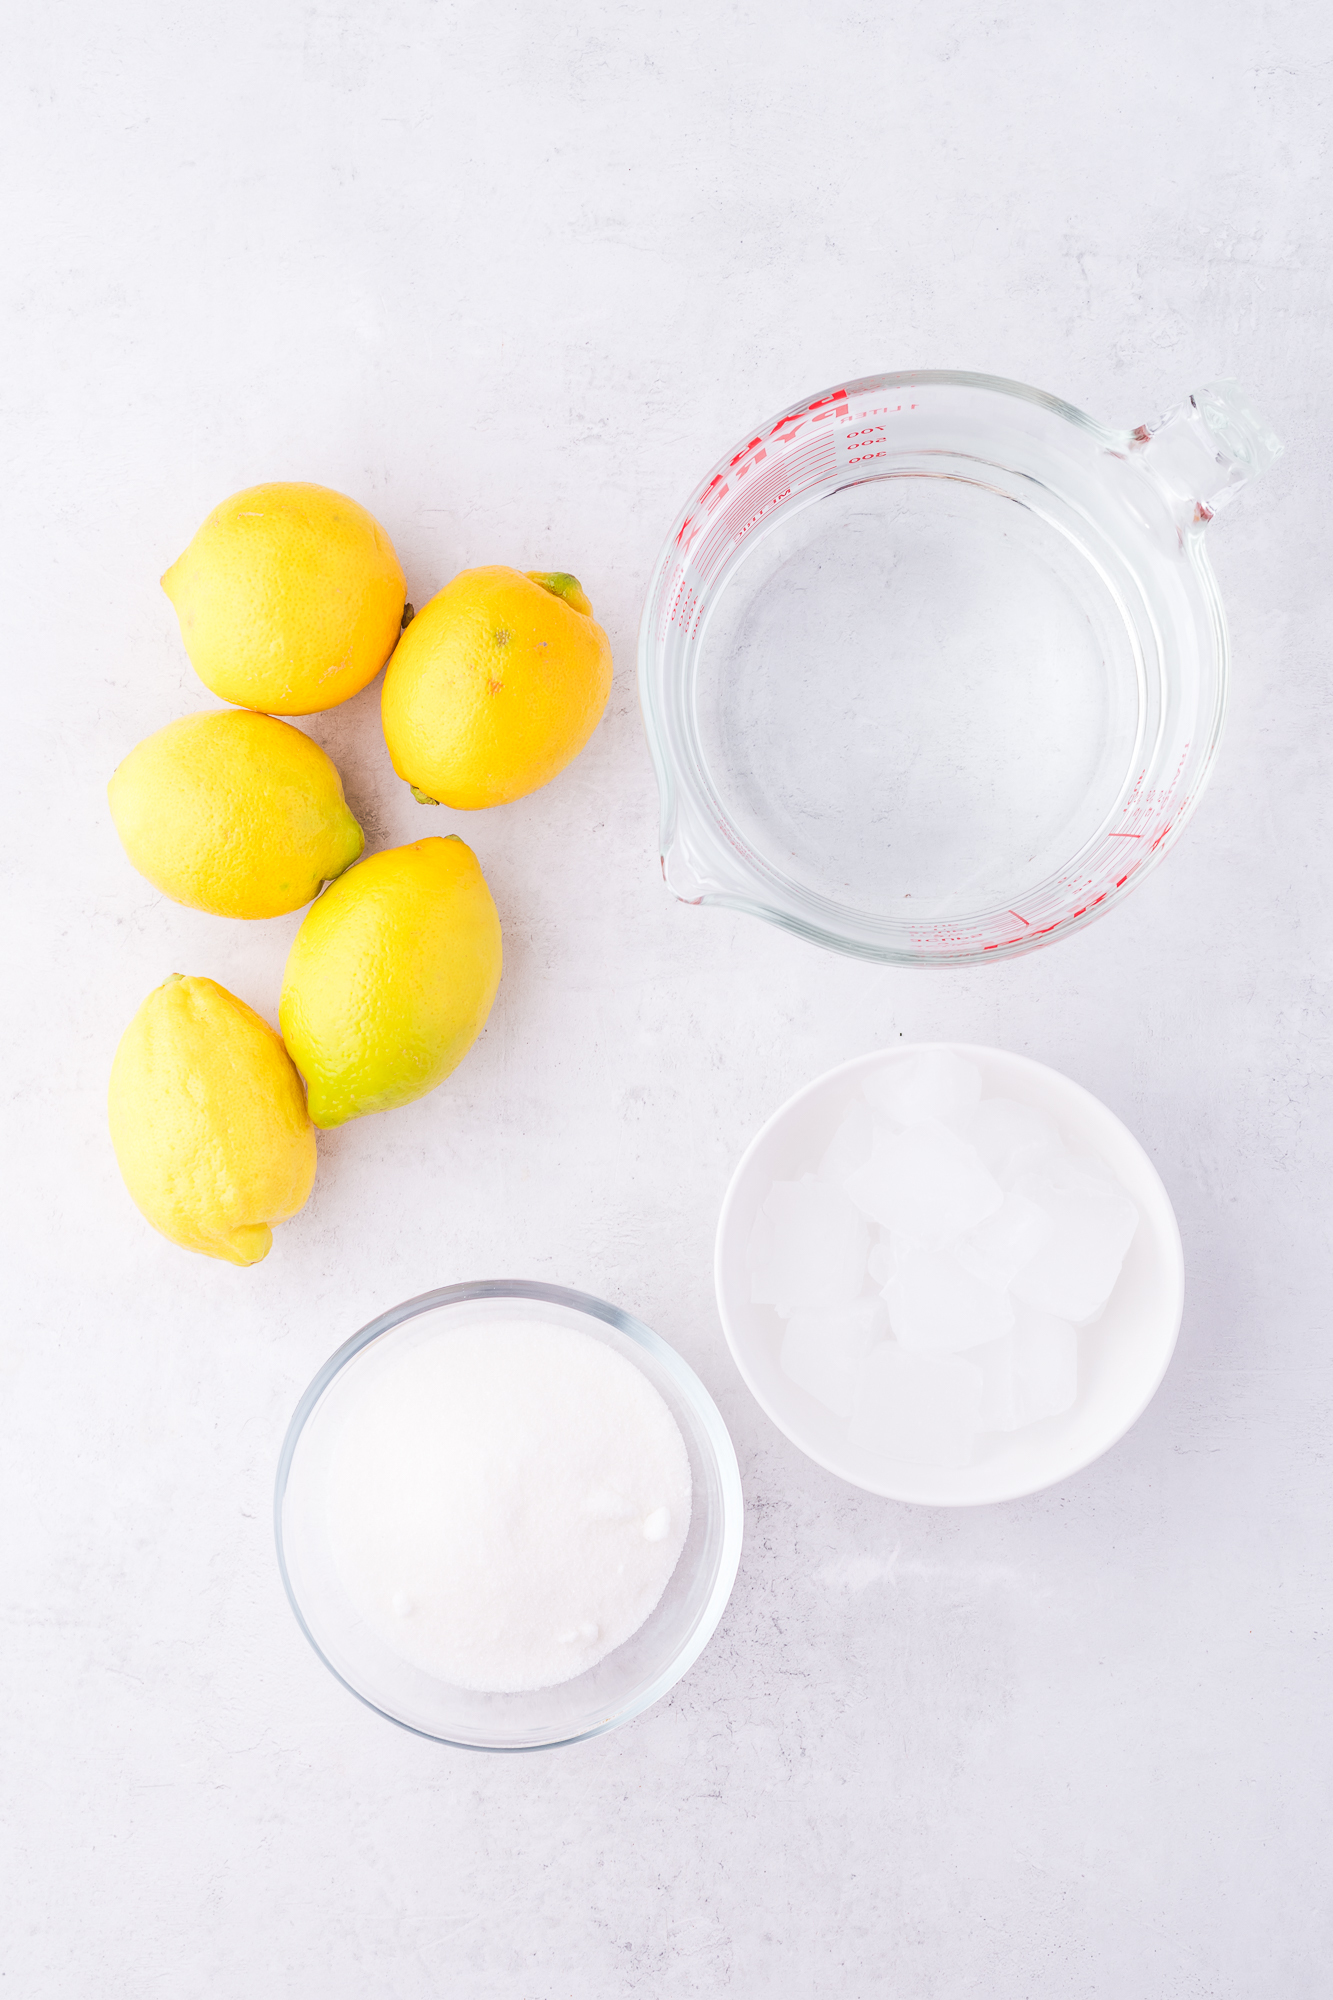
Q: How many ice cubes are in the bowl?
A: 11